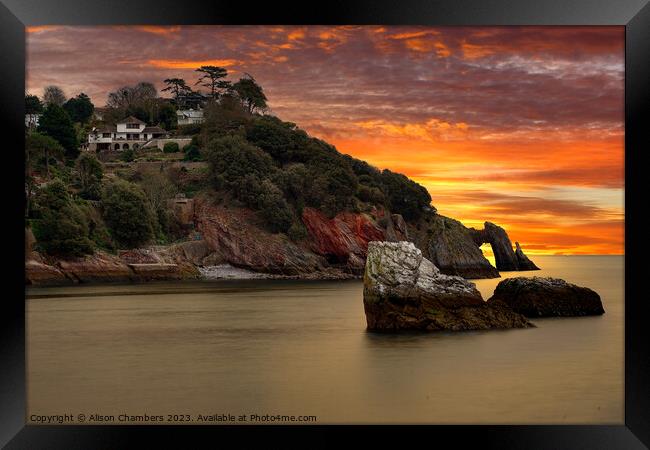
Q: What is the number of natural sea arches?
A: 1